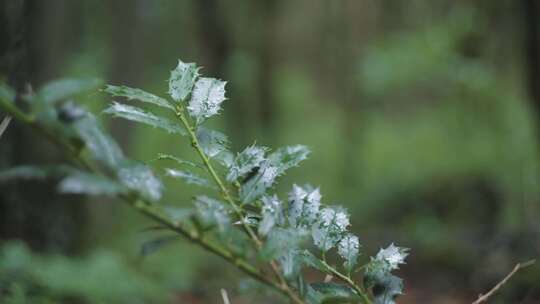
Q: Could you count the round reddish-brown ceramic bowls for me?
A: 0